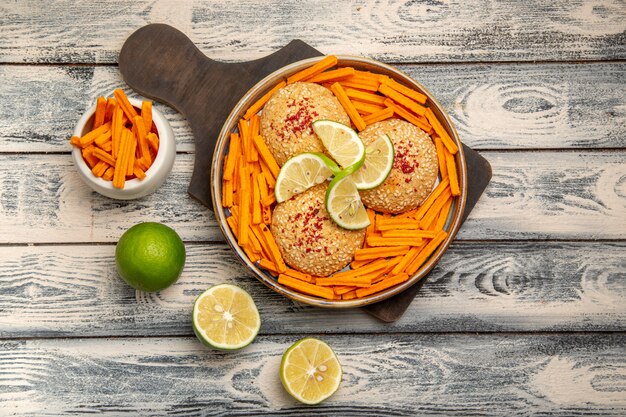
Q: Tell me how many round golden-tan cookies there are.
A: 3